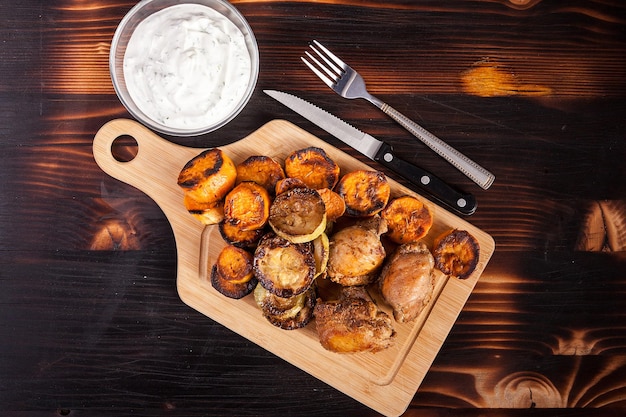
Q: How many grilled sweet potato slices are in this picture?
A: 13